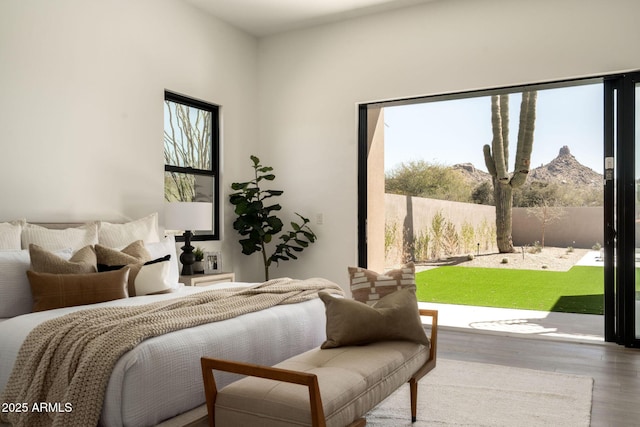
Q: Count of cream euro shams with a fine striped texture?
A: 3